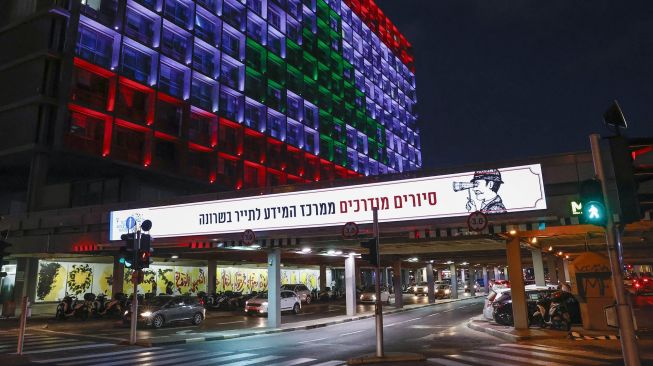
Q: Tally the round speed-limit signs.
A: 3